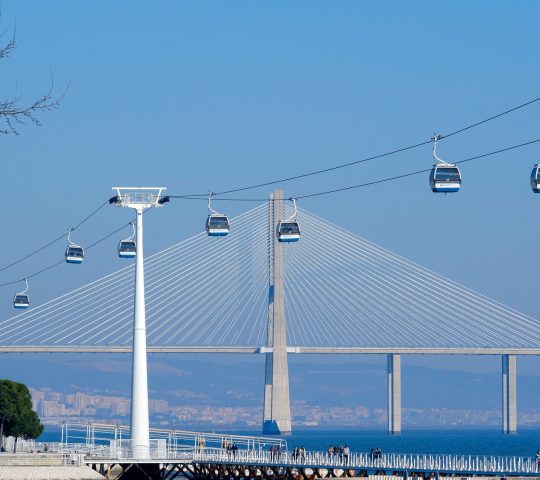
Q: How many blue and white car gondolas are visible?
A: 7